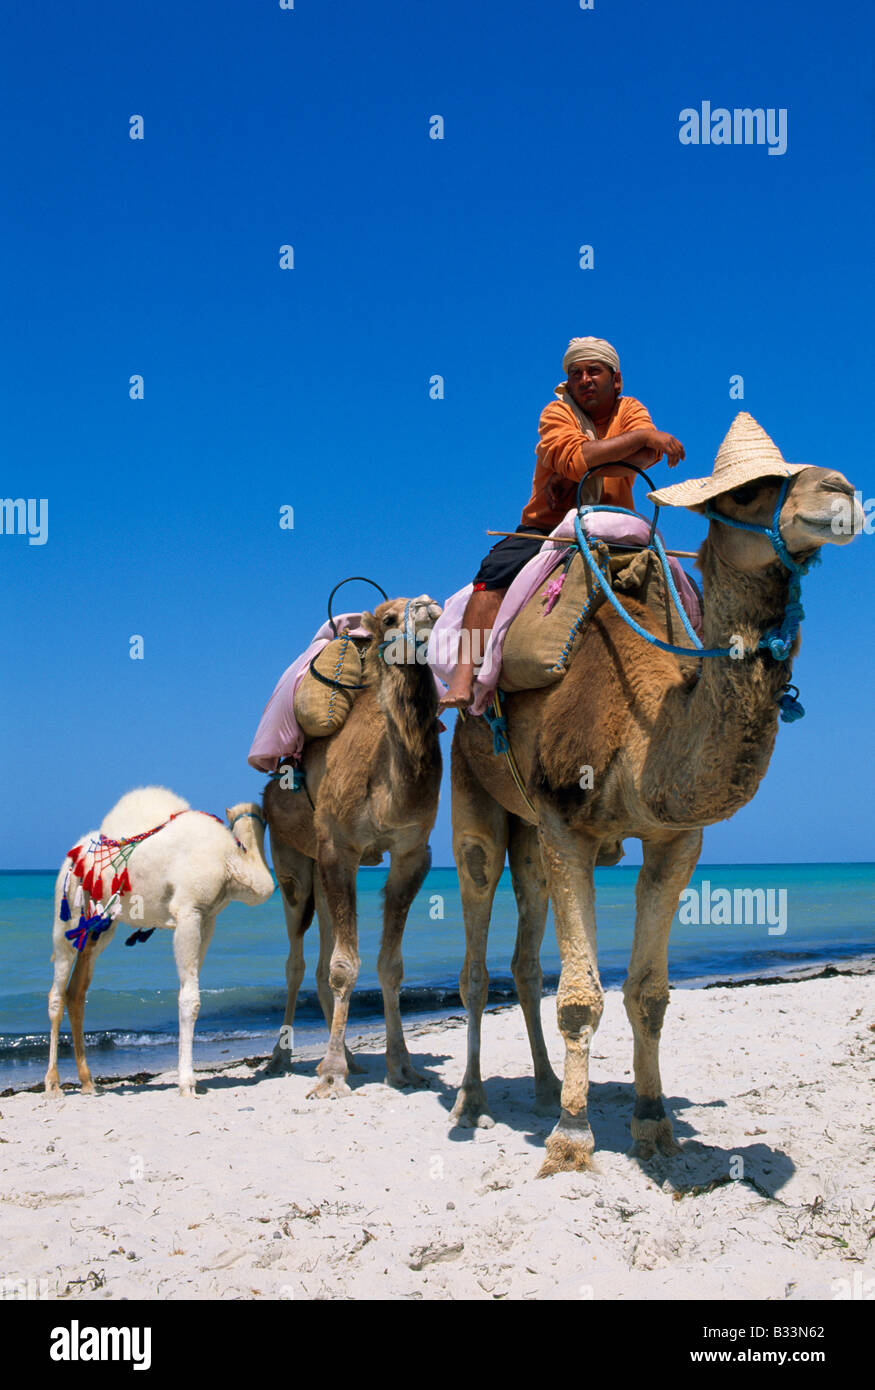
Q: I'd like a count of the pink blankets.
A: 2